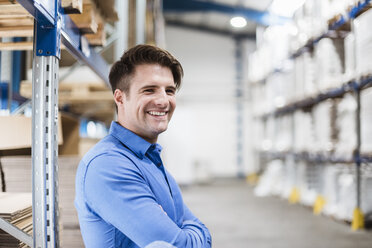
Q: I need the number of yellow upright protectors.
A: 4